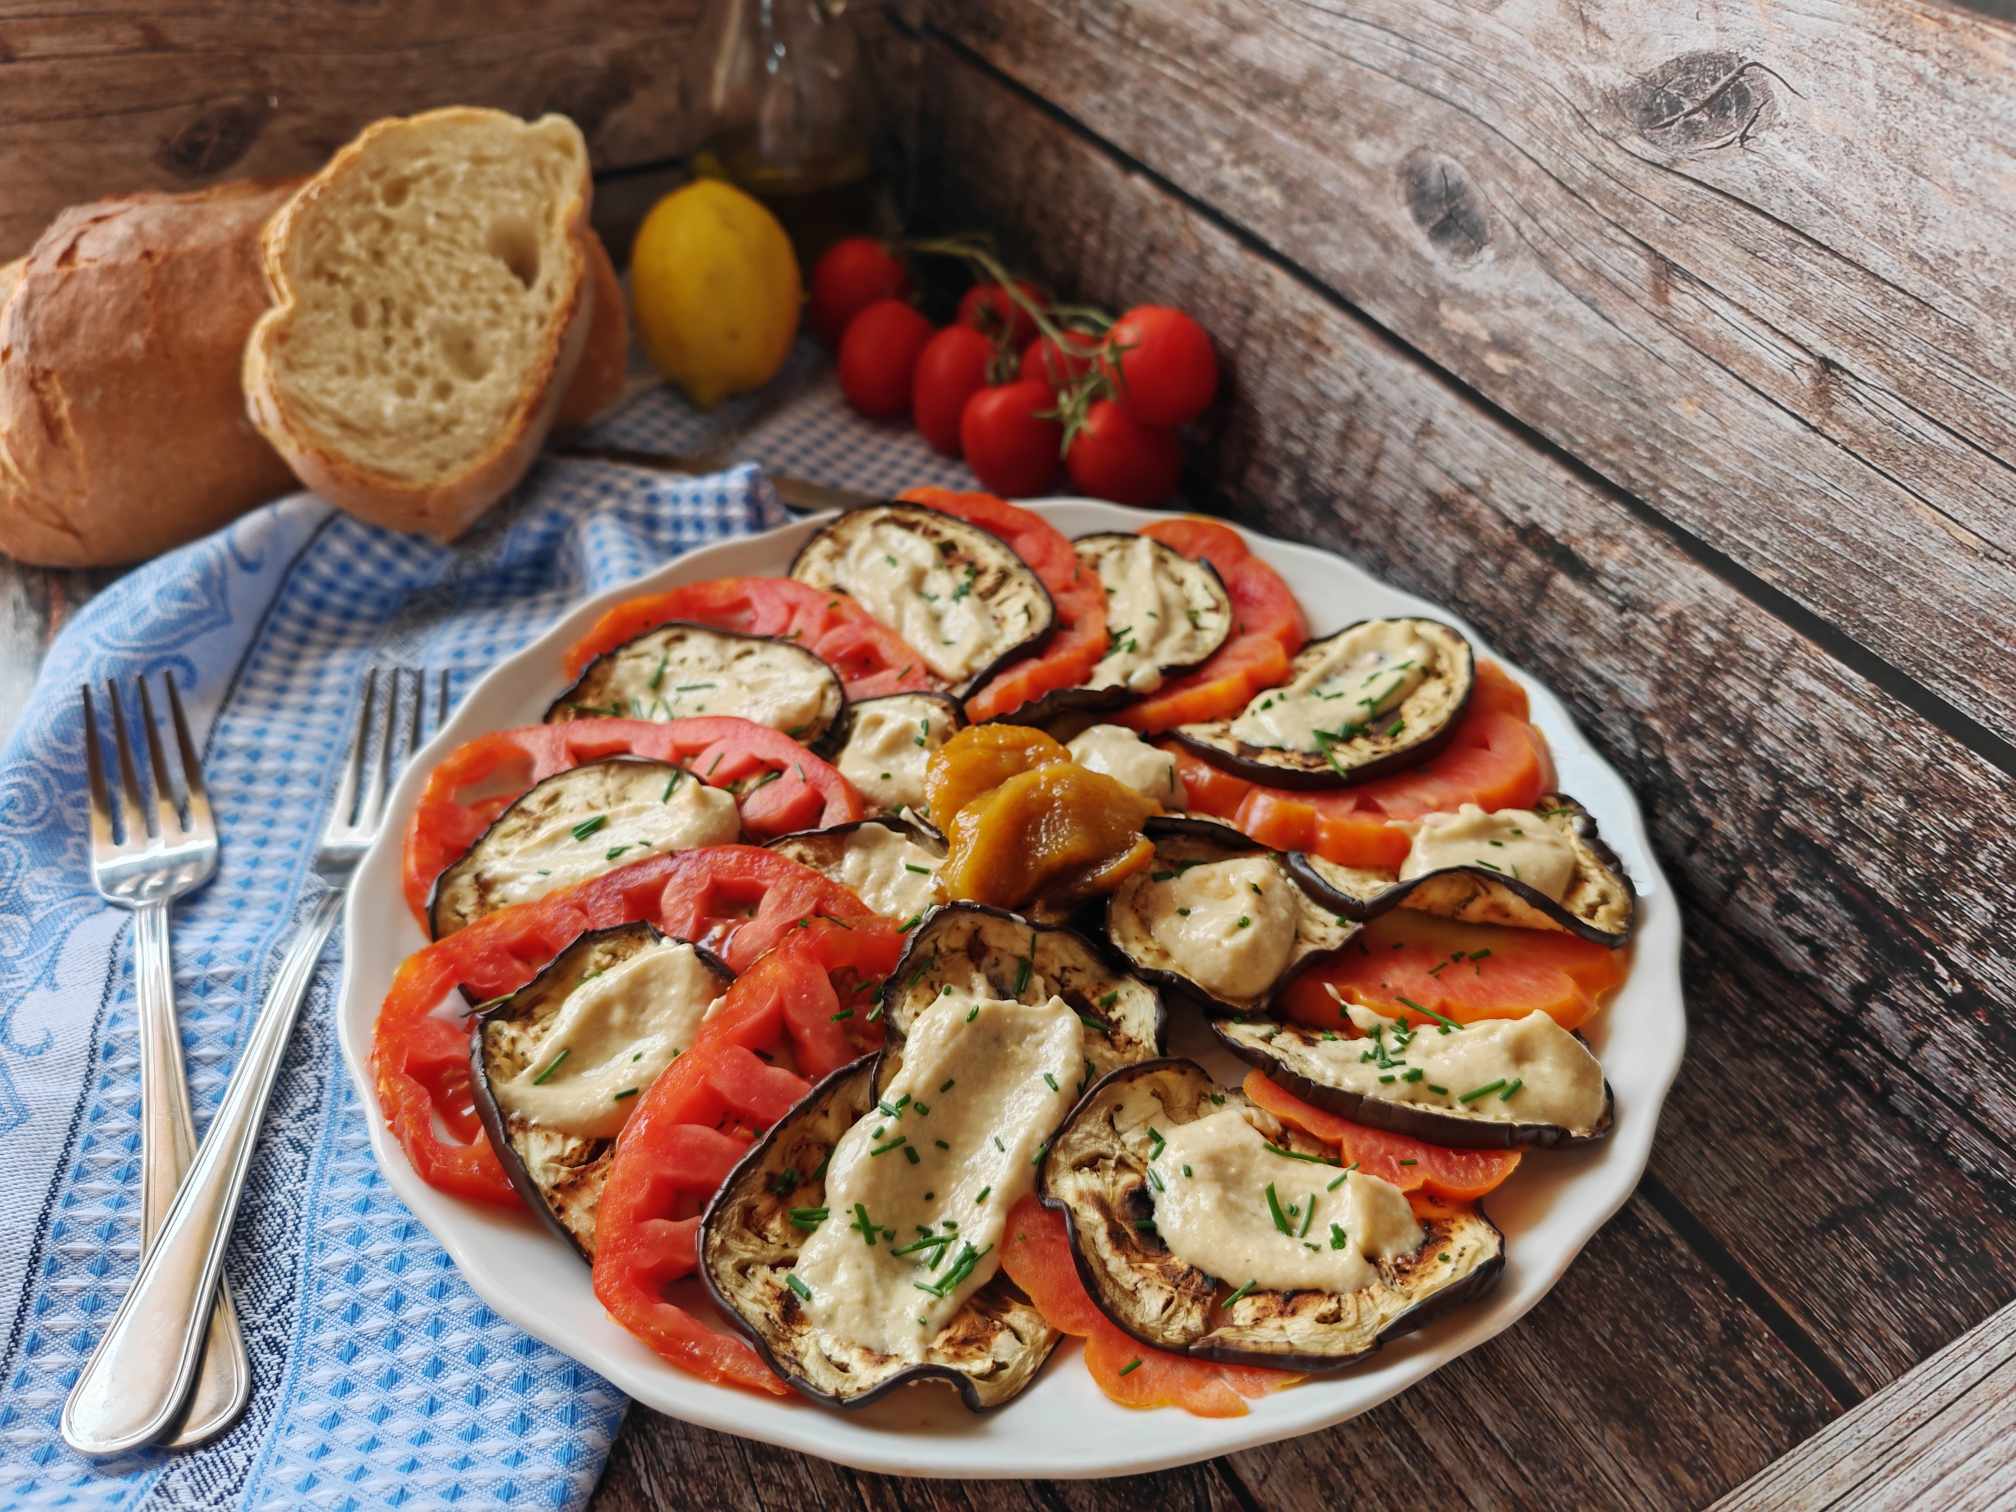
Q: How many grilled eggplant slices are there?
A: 15